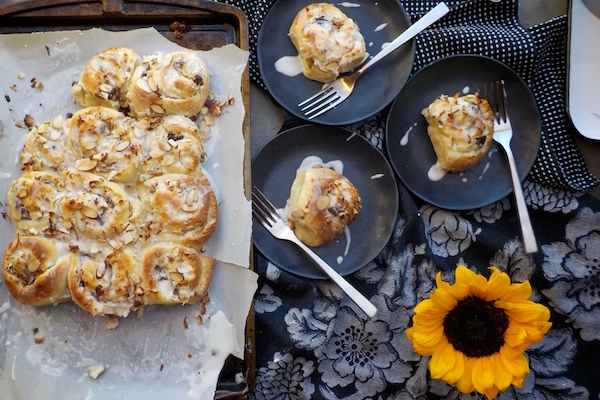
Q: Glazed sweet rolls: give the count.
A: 14